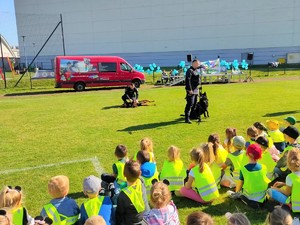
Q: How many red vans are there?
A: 1